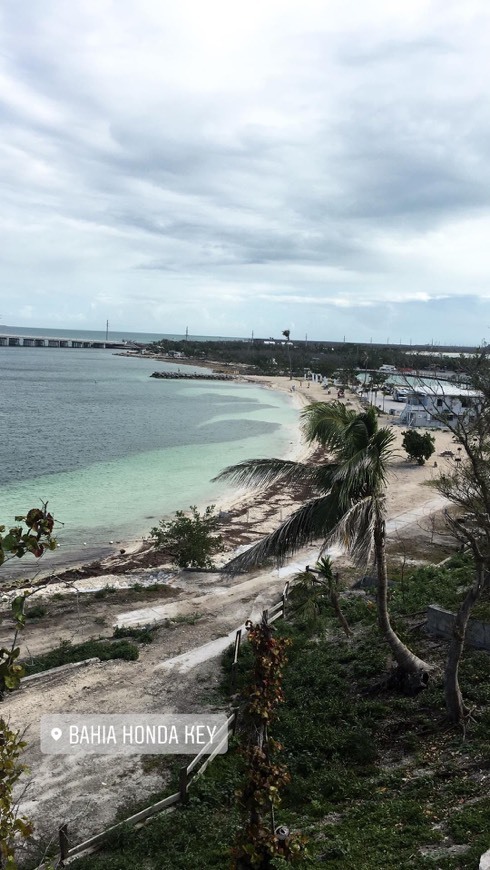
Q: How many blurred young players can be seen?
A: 0